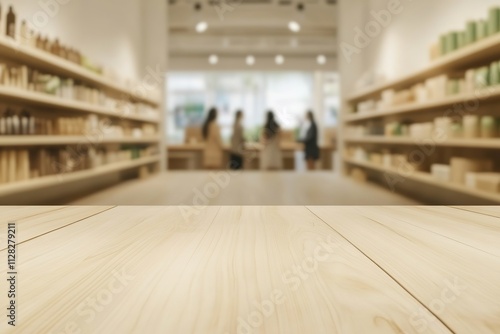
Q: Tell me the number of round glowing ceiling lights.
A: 6